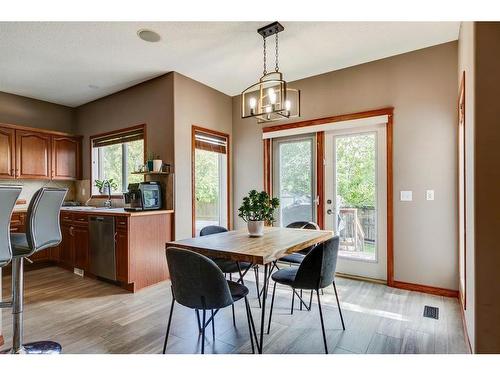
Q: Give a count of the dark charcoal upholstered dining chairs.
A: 4